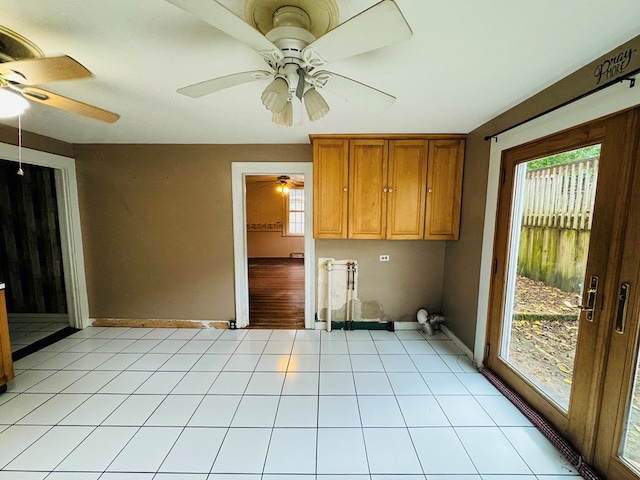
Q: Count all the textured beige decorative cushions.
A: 0